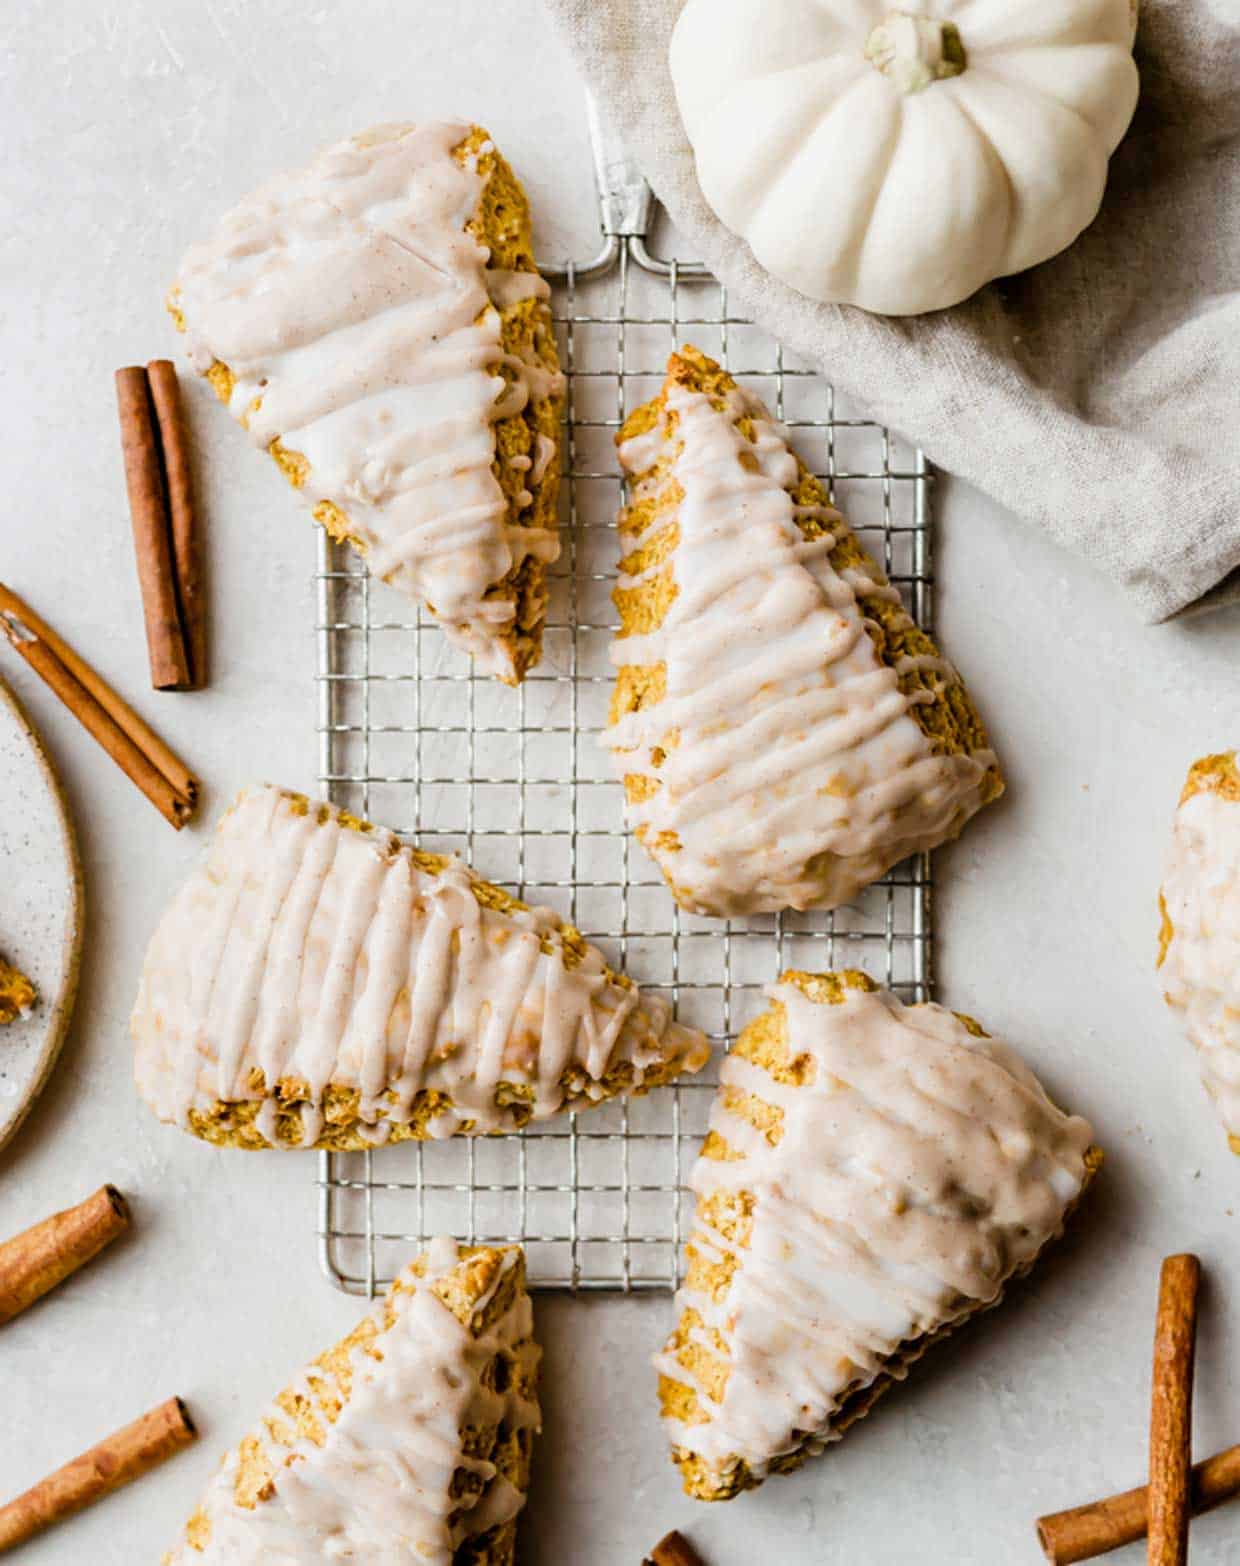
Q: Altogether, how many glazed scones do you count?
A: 6